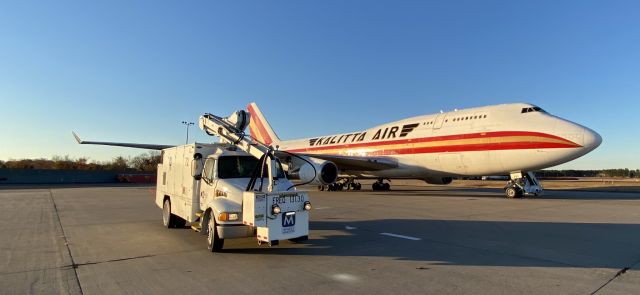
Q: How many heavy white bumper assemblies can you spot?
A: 1